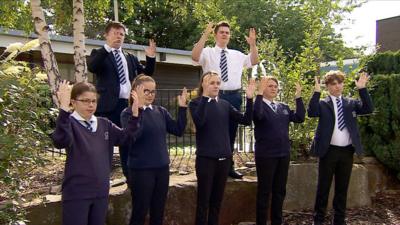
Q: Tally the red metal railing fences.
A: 0